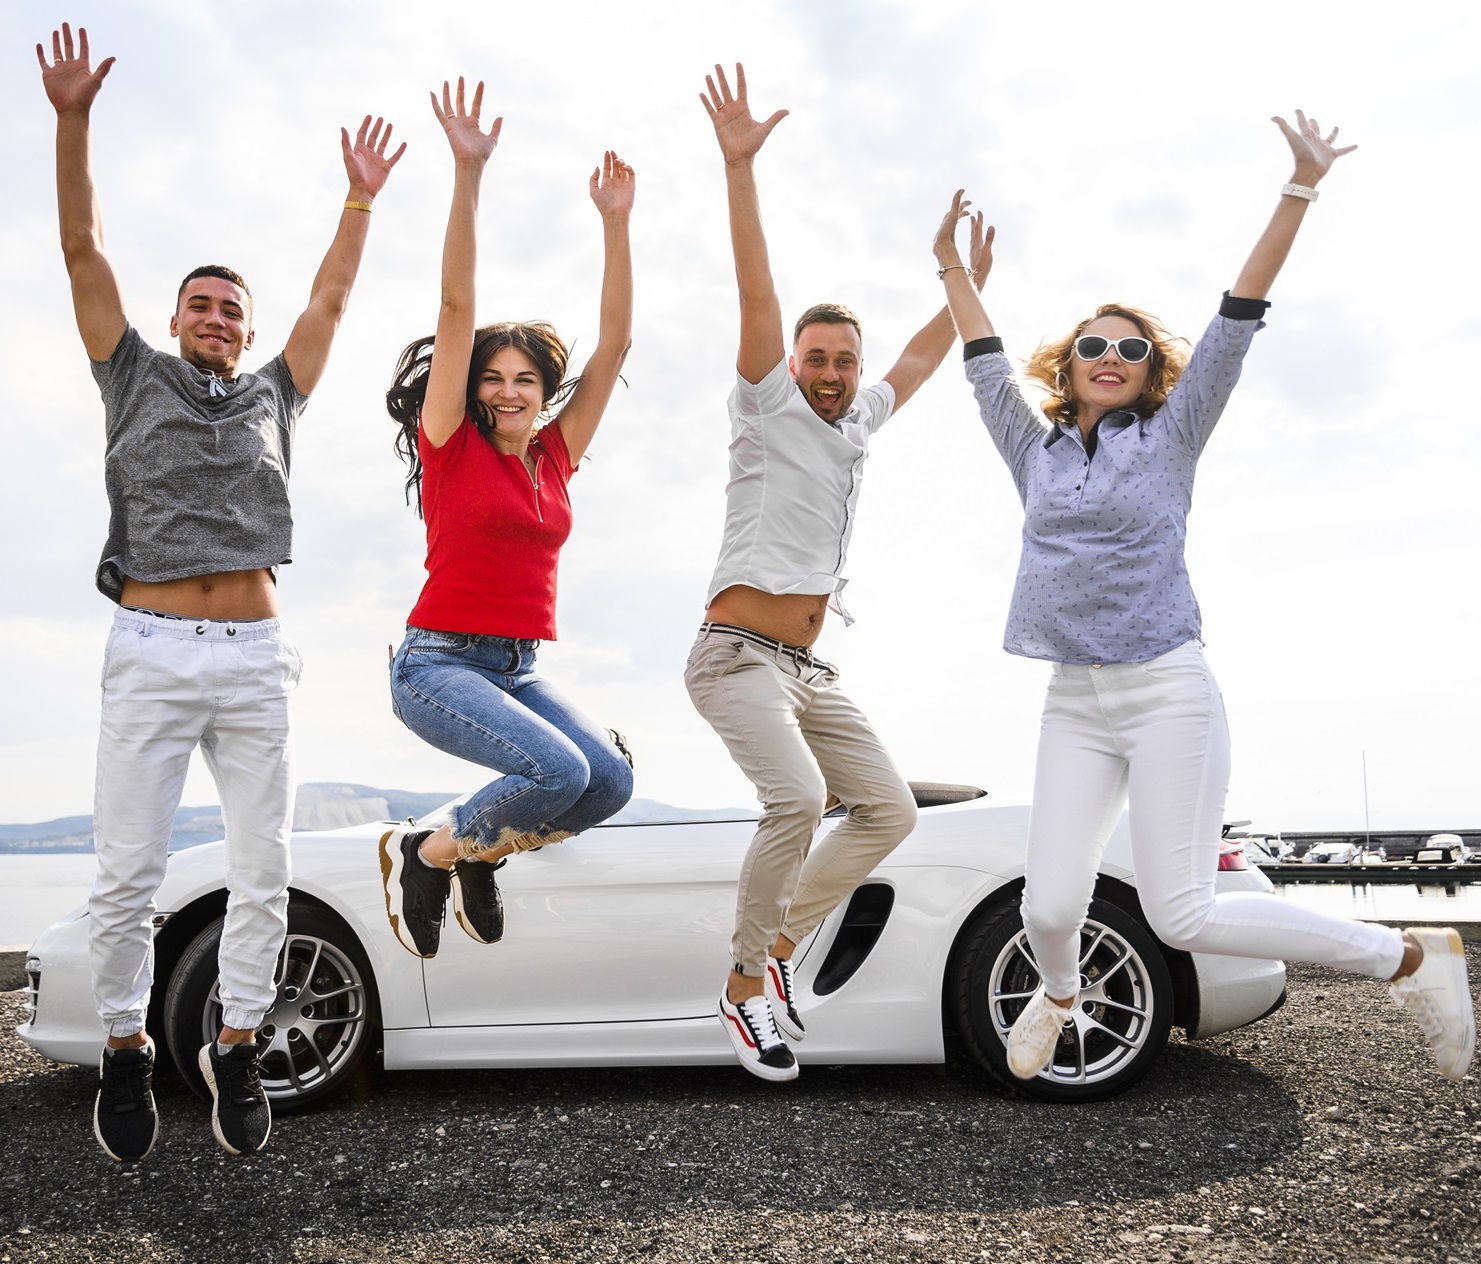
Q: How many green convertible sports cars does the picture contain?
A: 0